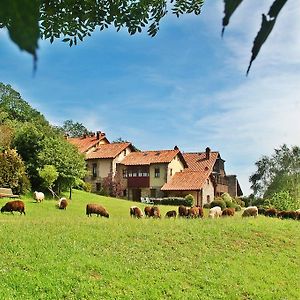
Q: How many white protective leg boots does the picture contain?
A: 0